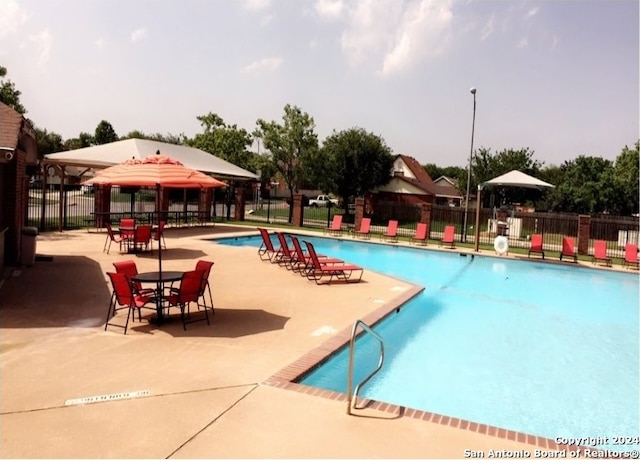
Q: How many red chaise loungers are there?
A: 13